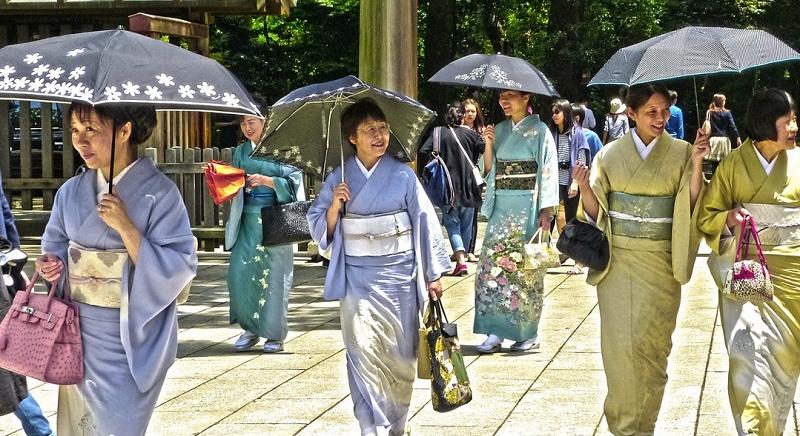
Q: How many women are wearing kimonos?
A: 6